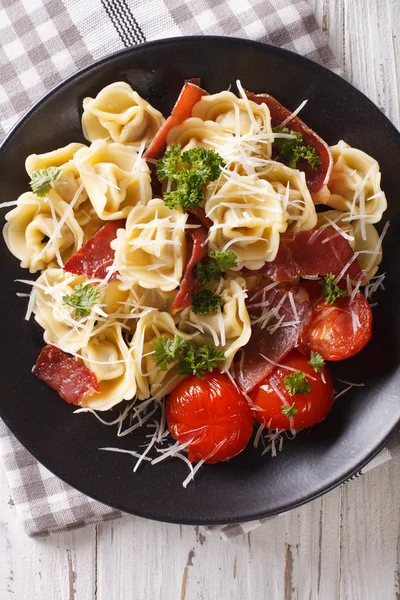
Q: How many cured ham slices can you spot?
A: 7